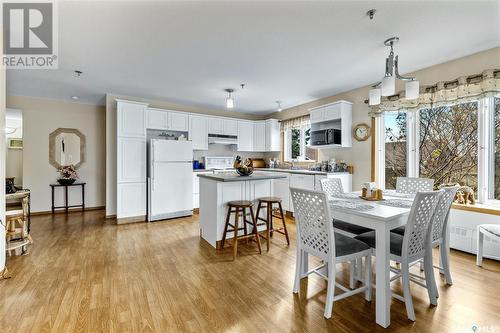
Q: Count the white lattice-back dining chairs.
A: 5